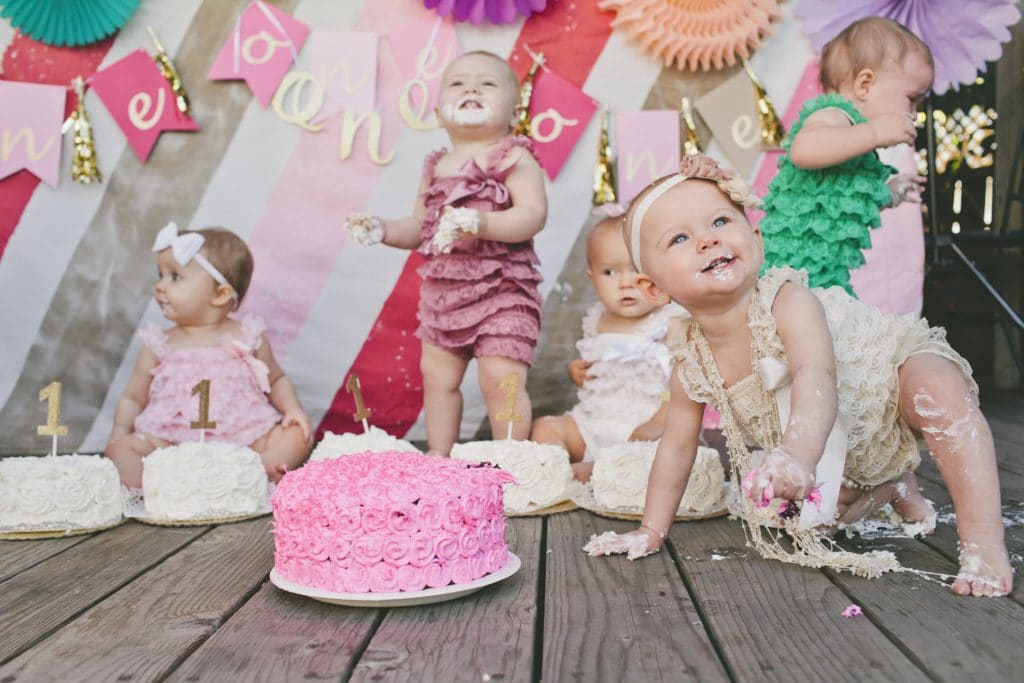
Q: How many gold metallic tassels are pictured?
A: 6